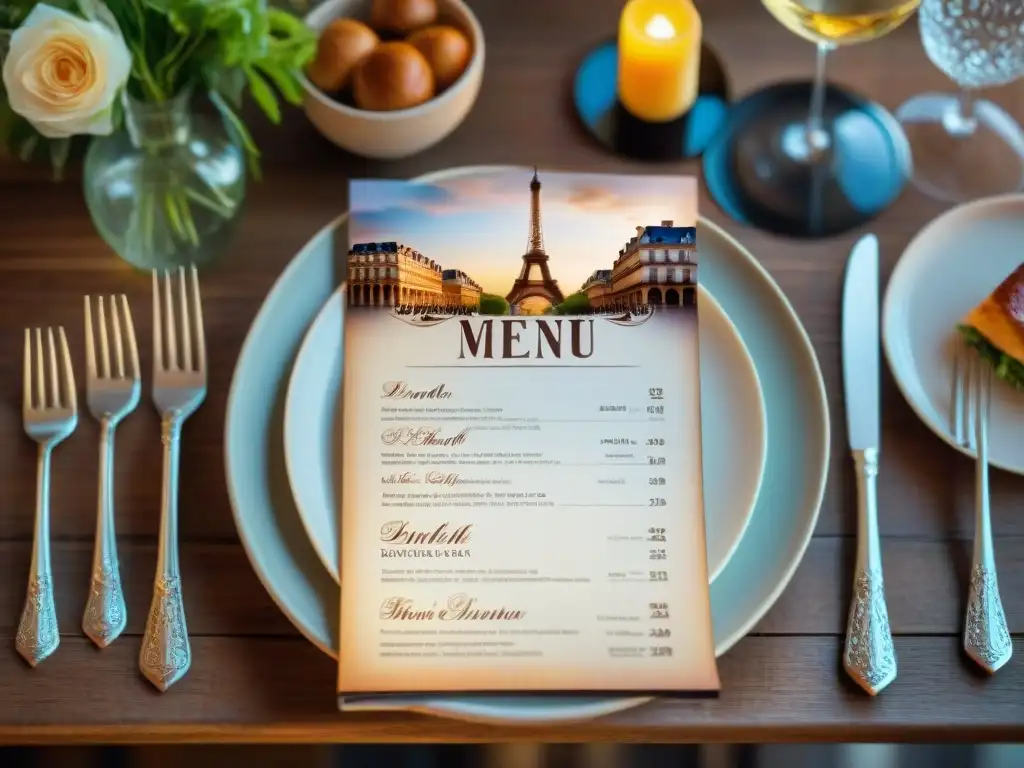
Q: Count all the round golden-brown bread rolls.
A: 4